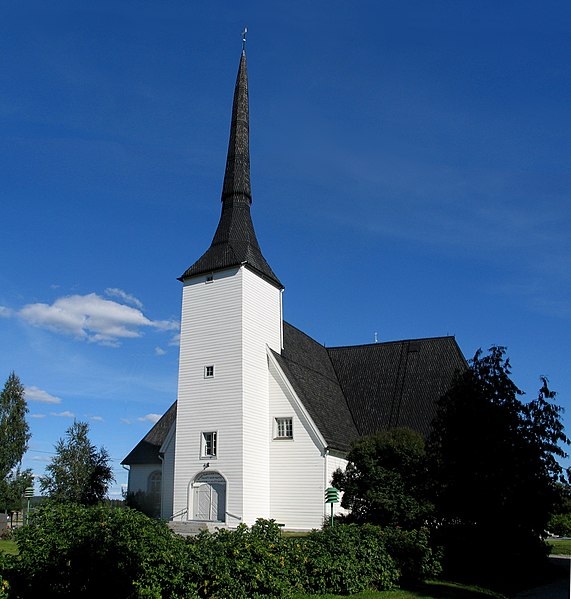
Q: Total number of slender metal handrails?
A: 2